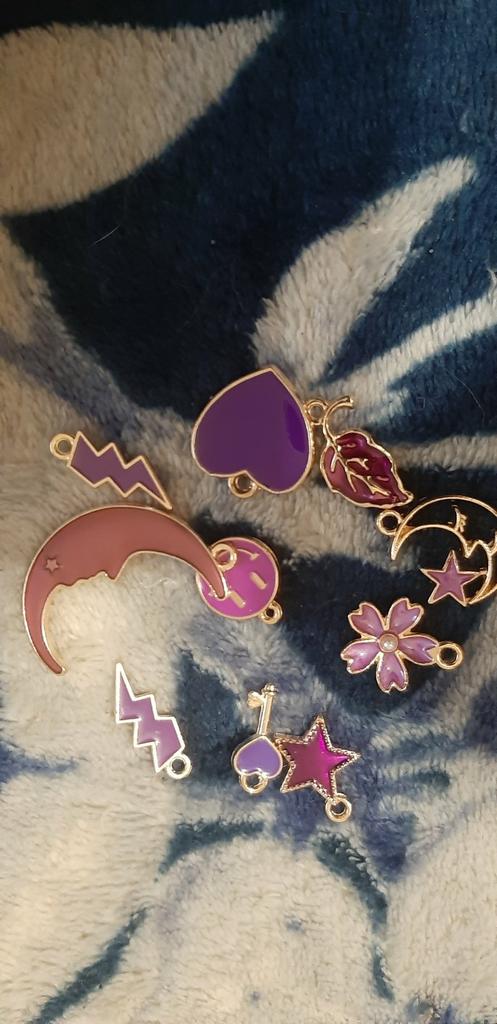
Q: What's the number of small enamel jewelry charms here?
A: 10